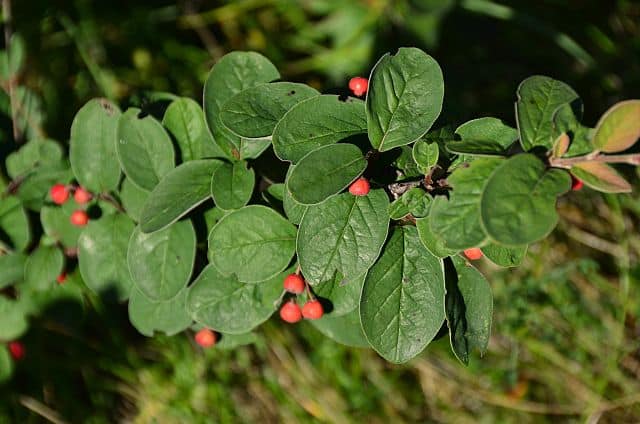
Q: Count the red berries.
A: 13